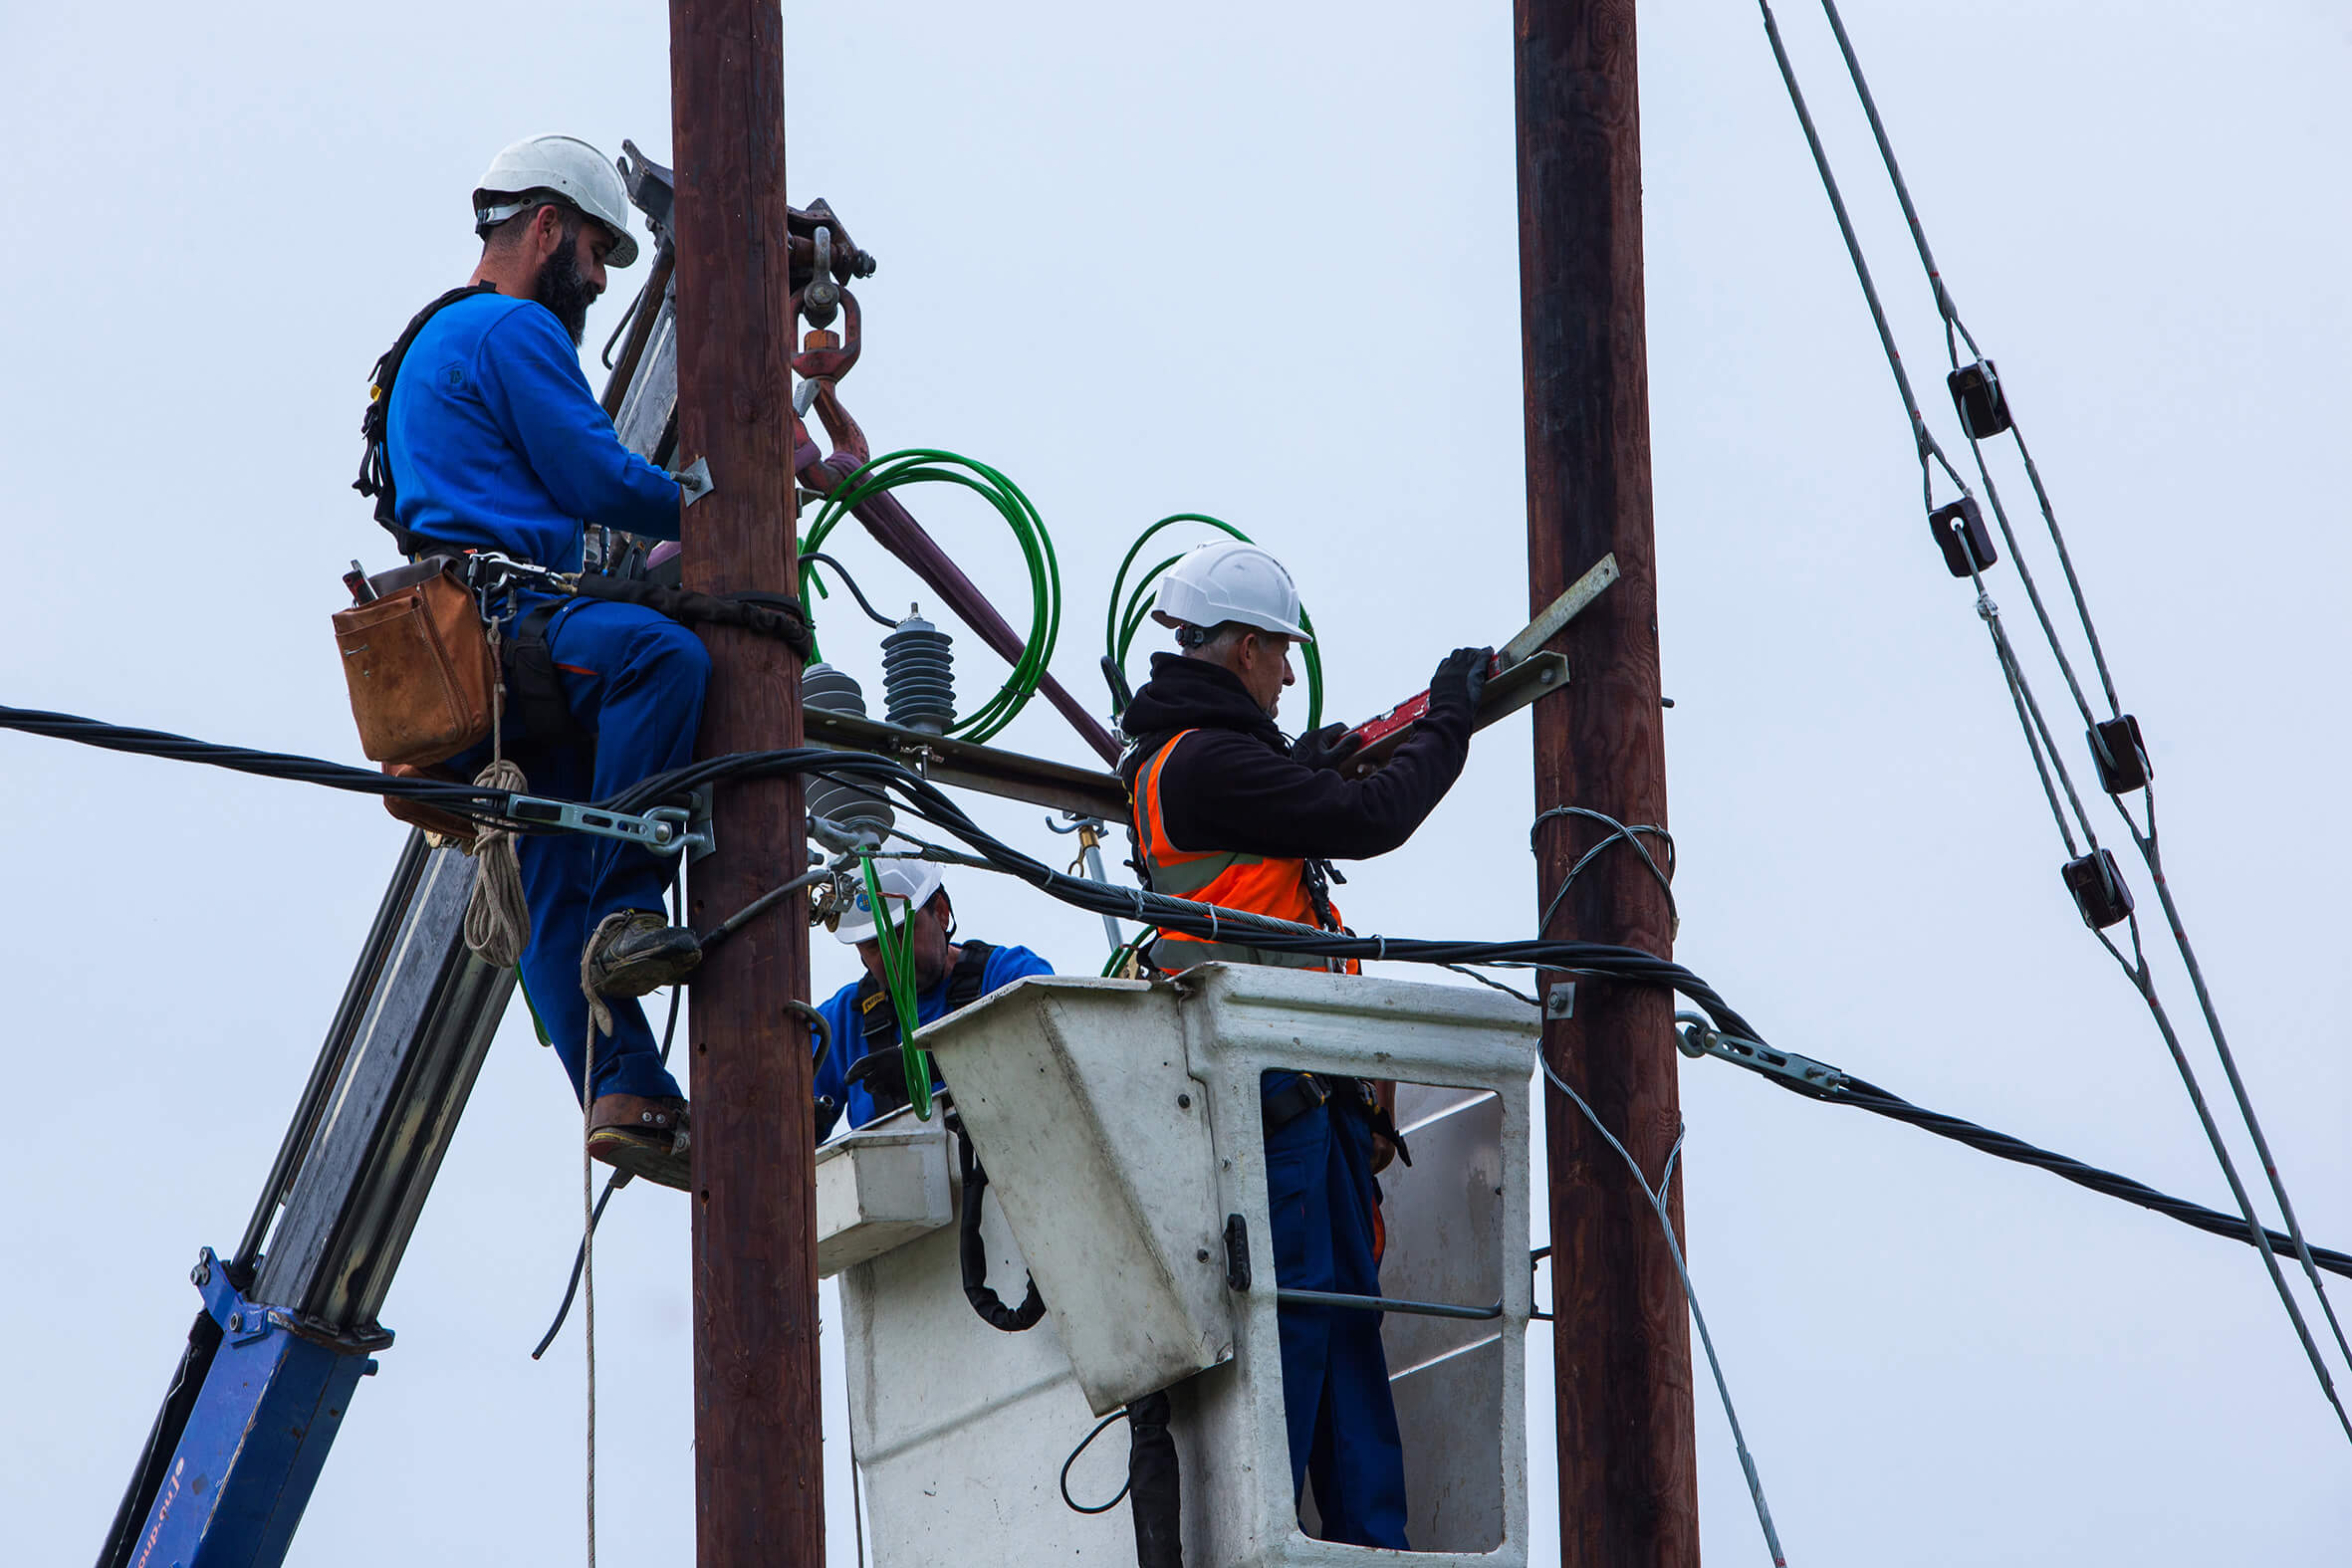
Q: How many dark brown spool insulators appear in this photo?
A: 4